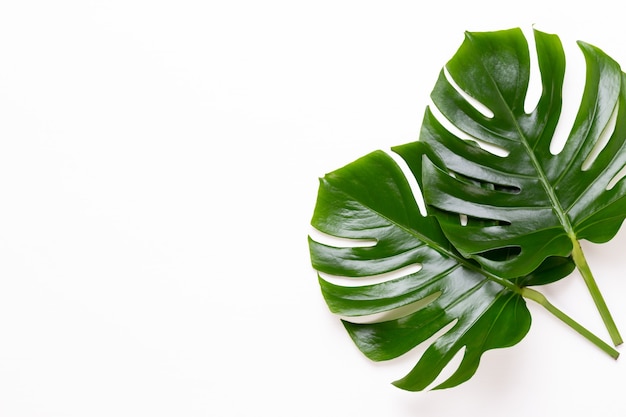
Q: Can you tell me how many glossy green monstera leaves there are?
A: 2